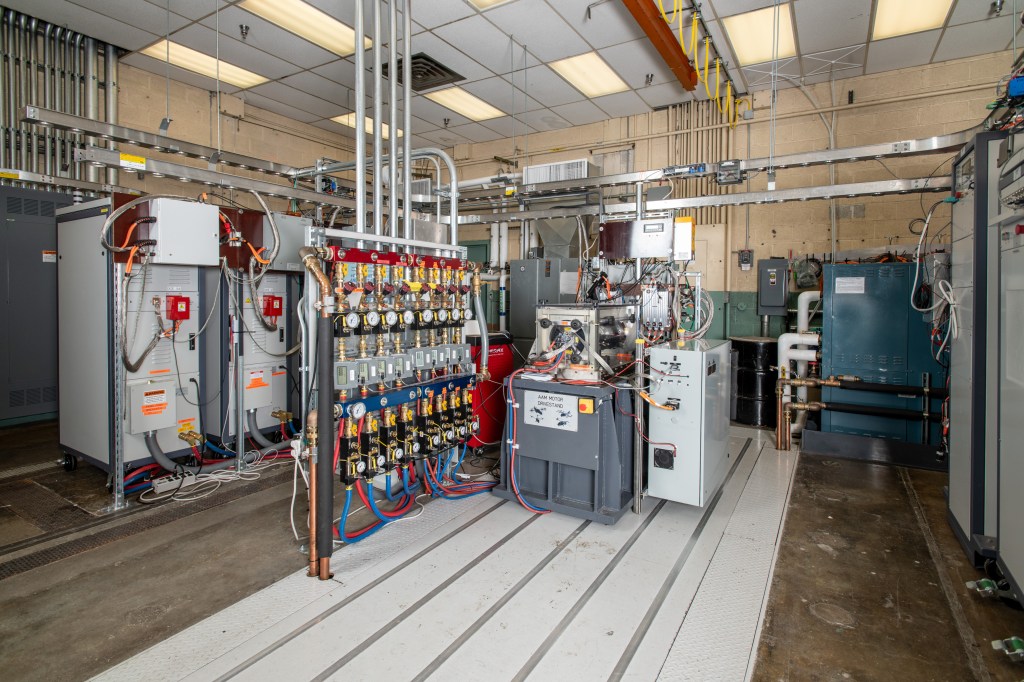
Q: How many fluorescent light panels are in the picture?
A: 8